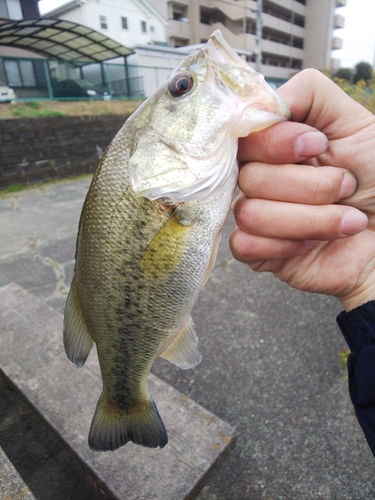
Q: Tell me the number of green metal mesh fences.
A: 1